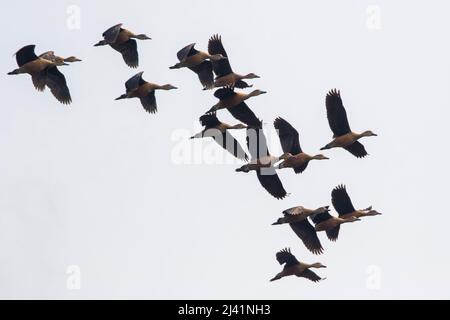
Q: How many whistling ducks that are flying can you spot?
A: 15